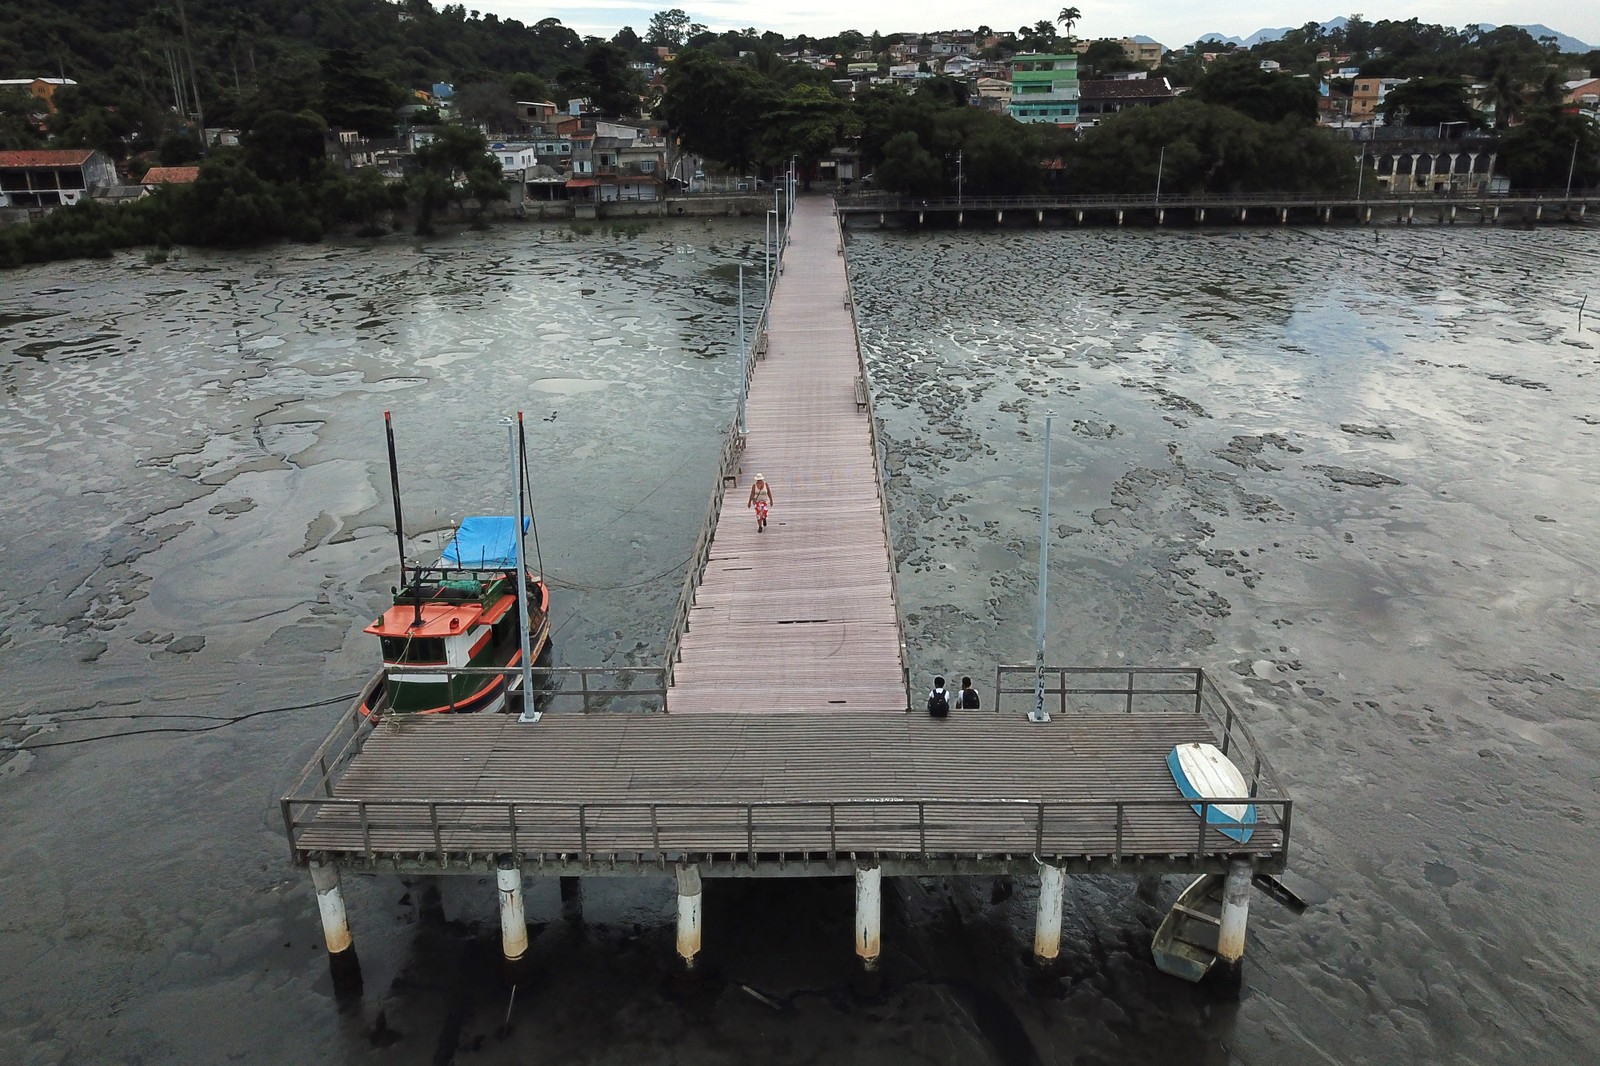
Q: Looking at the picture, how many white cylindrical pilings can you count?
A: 6